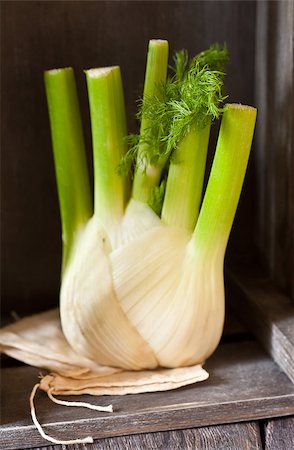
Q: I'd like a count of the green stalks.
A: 5